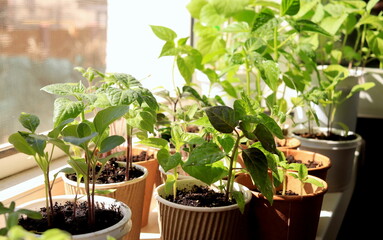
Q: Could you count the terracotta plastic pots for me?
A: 4